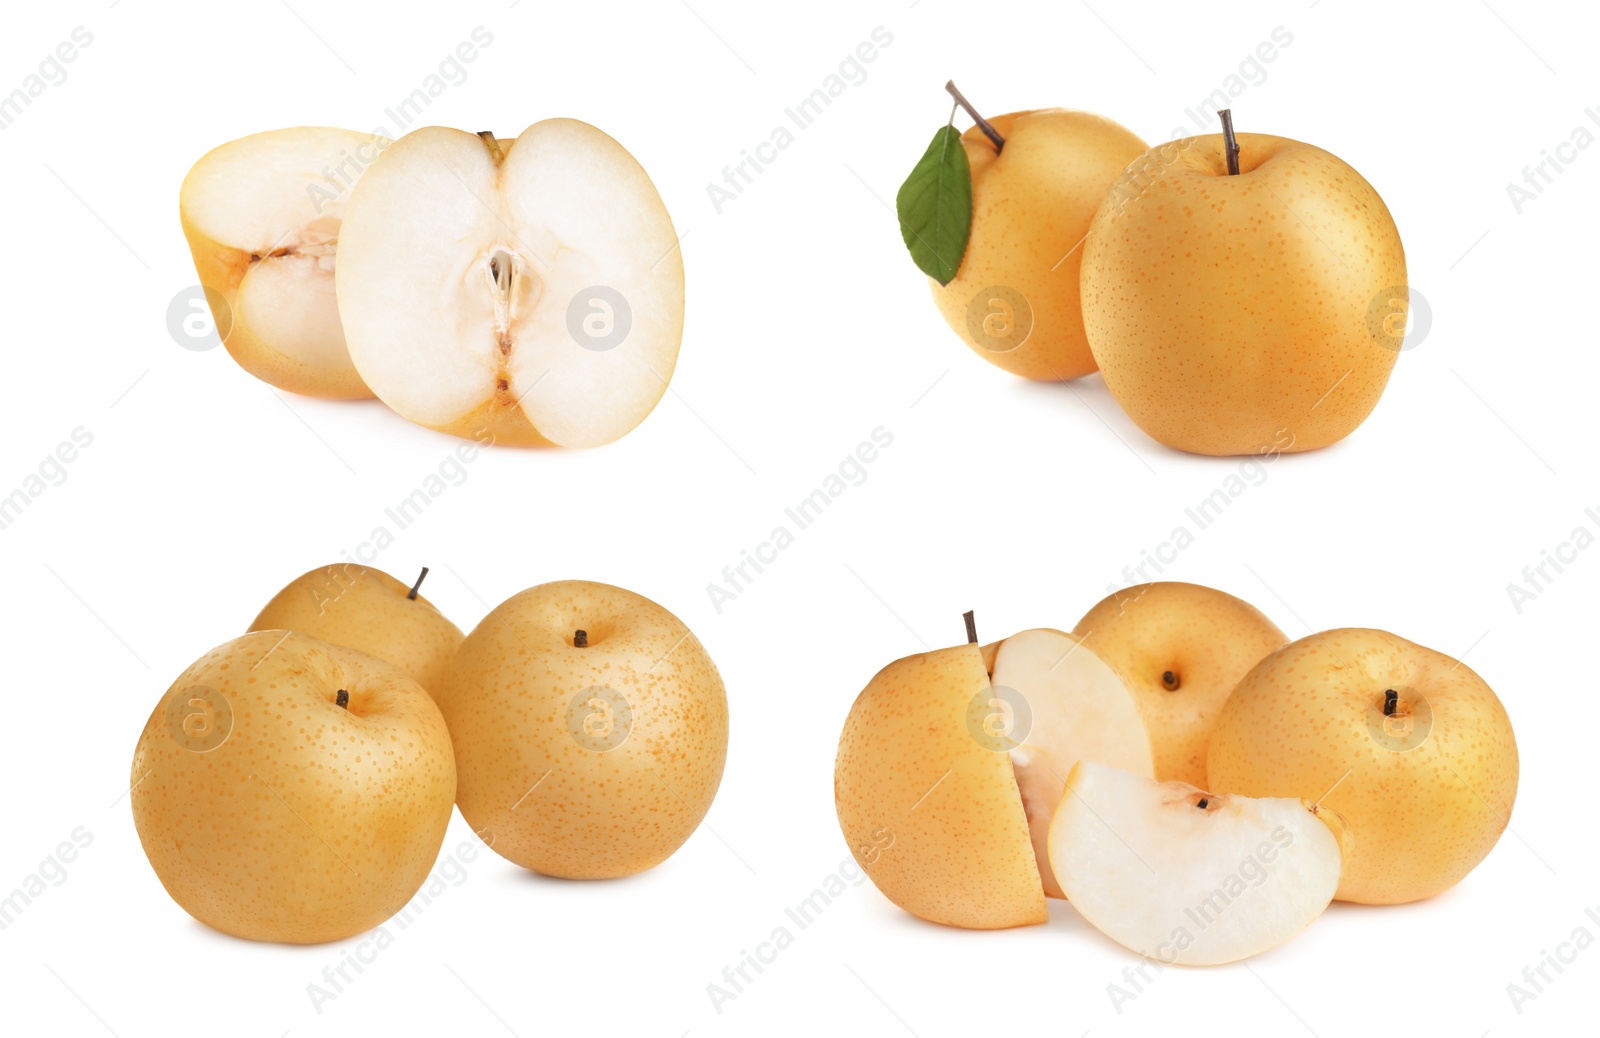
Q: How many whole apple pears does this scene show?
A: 7